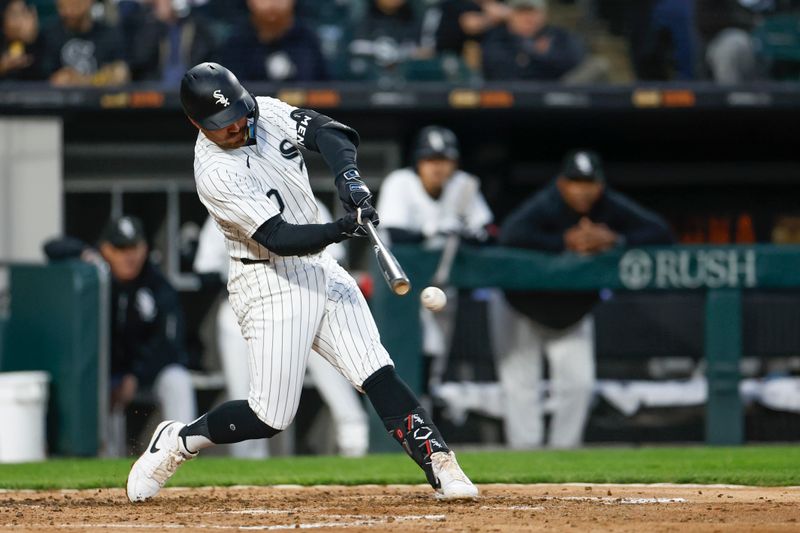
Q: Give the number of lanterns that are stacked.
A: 0